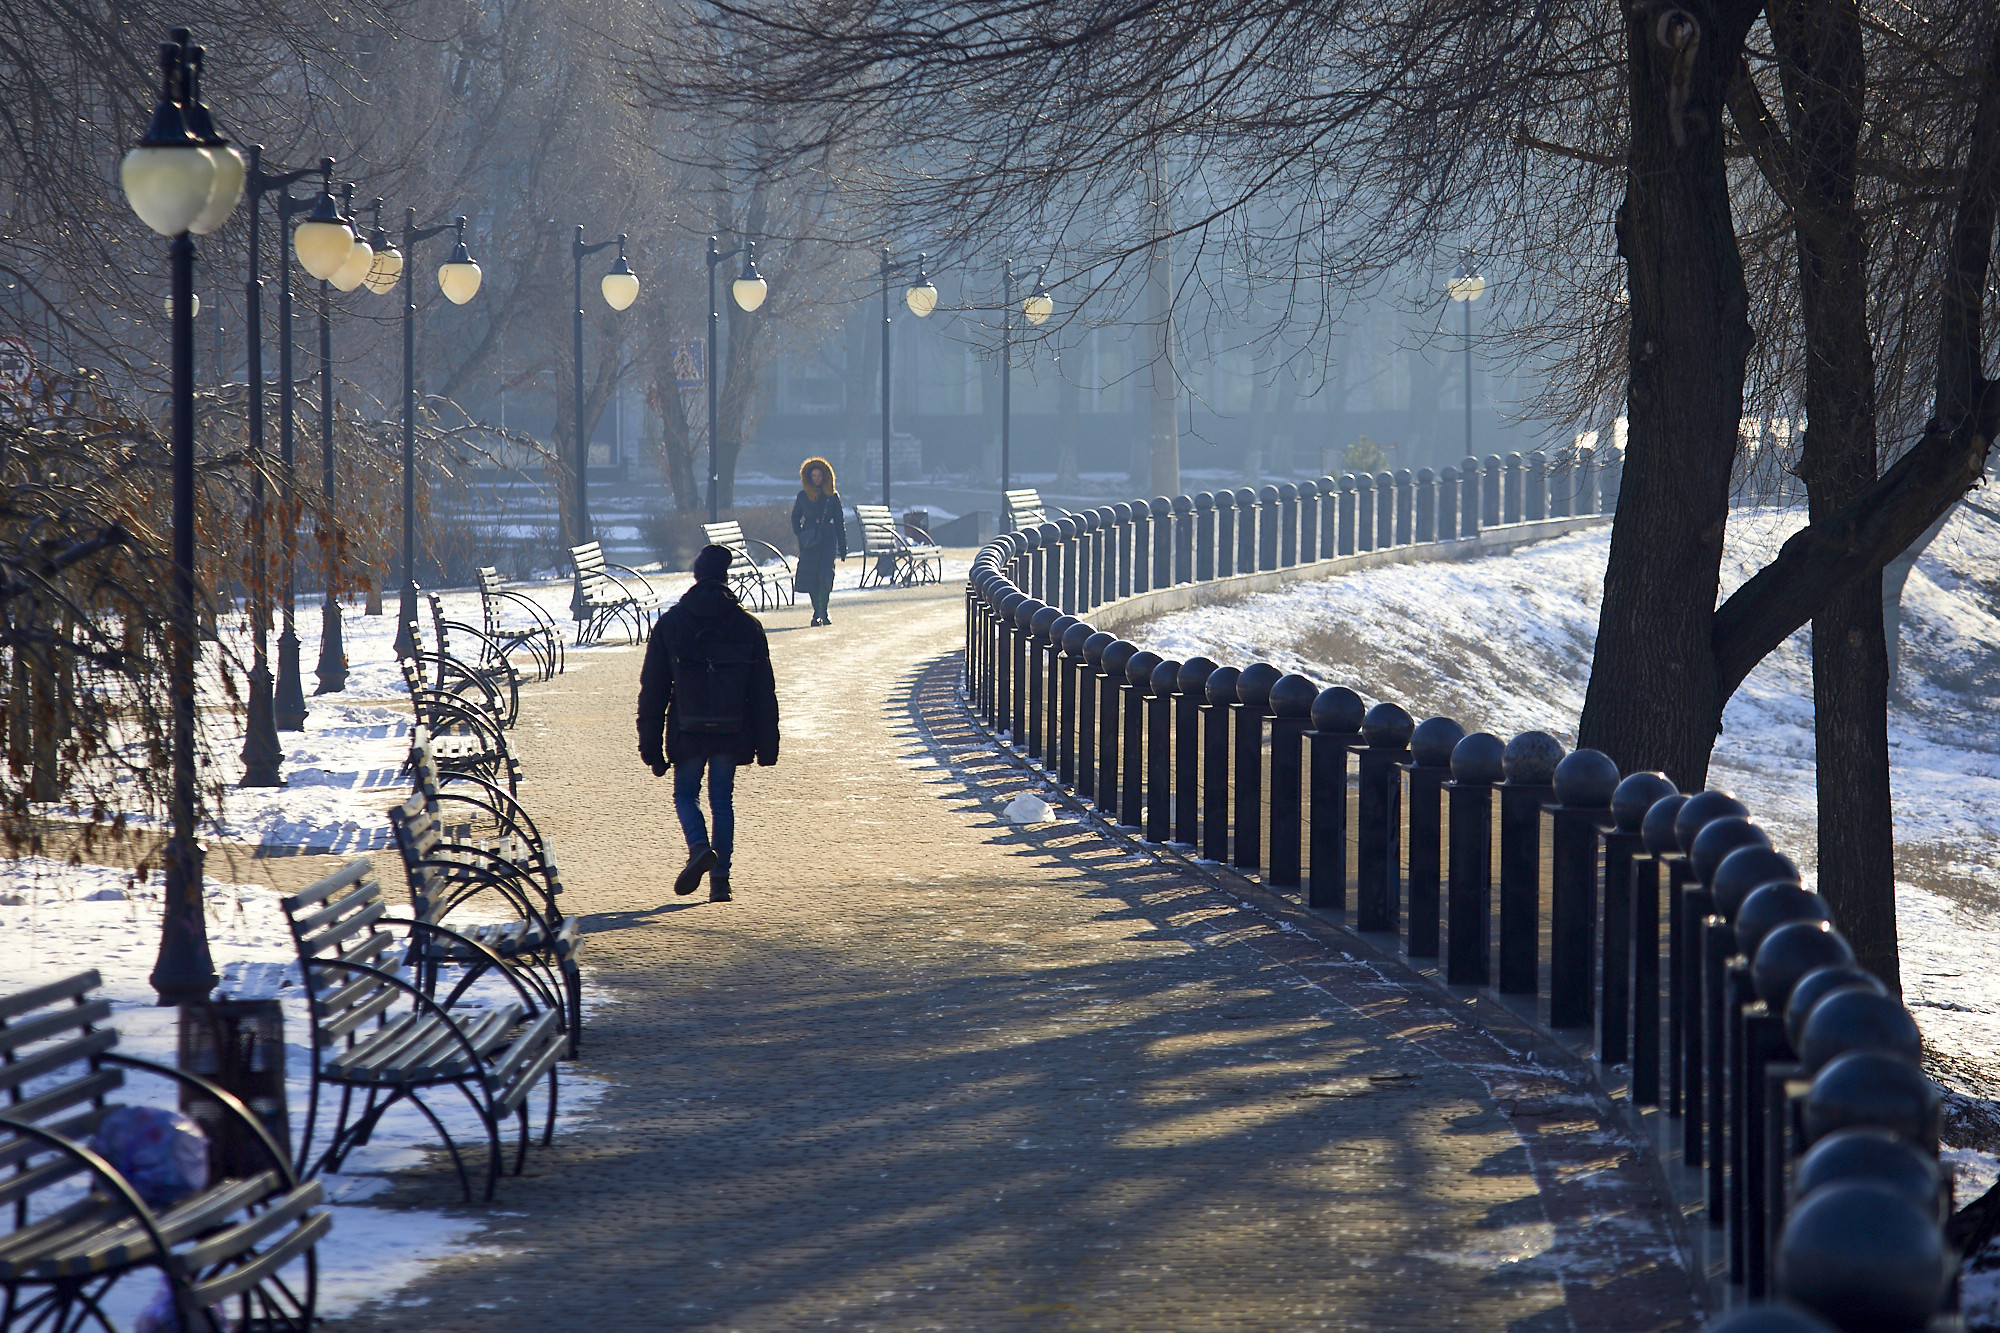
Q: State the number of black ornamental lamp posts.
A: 10